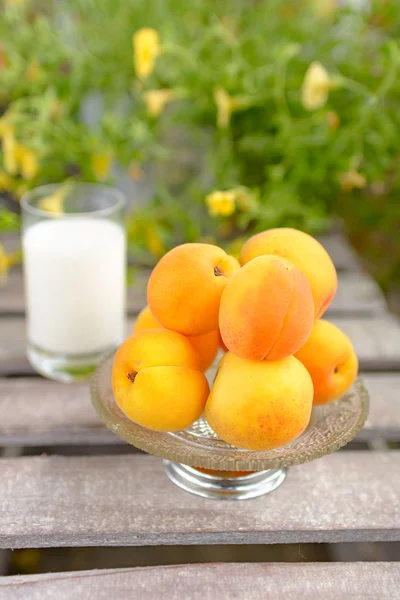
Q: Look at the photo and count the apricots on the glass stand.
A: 7